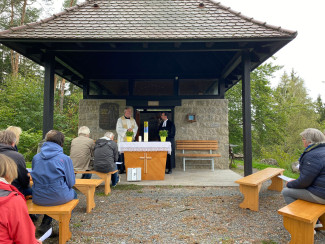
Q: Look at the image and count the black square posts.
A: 2